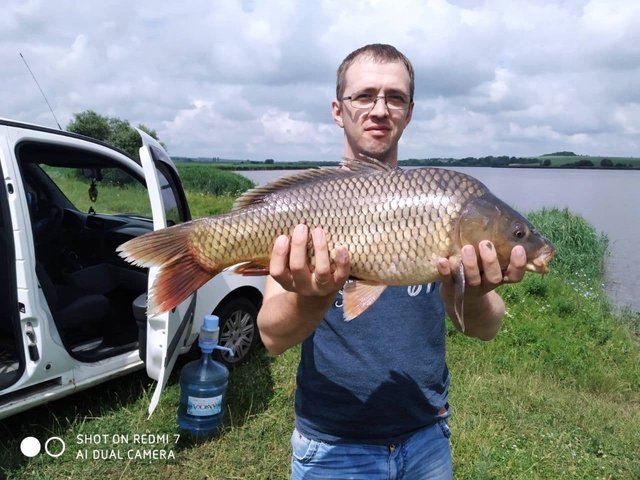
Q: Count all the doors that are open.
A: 2